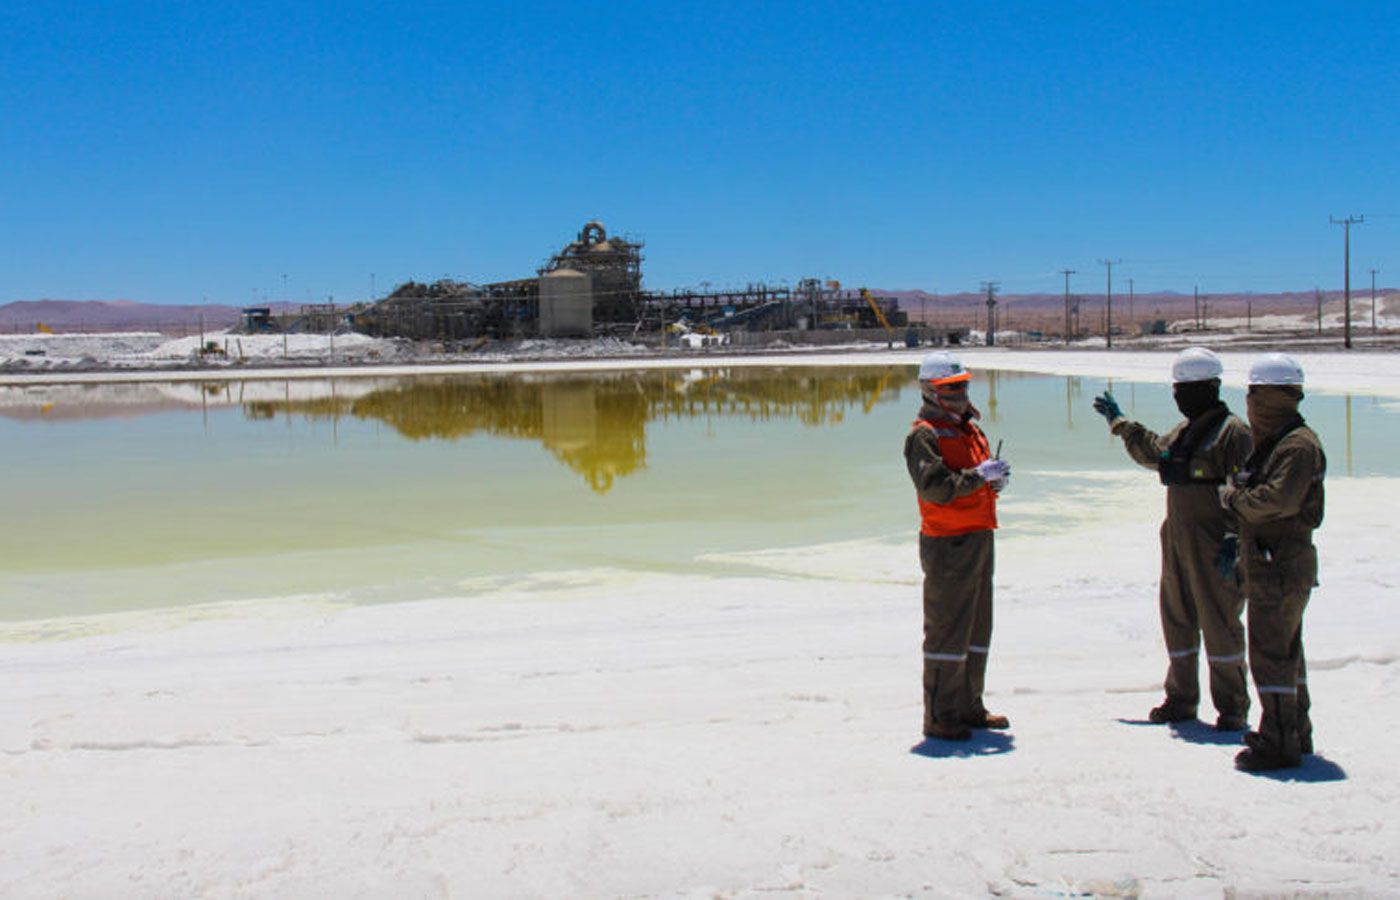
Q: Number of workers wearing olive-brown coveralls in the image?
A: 3